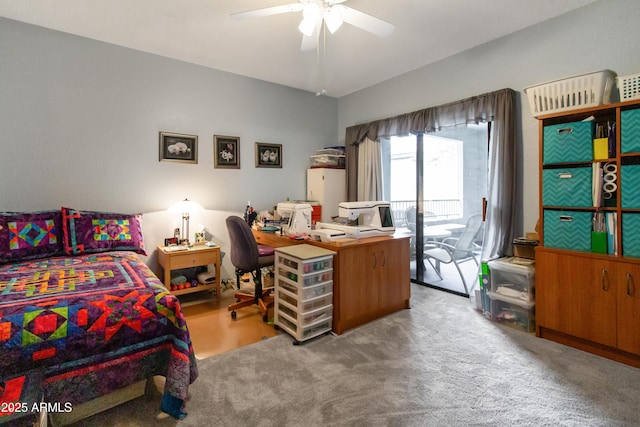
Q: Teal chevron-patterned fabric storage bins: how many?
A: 6